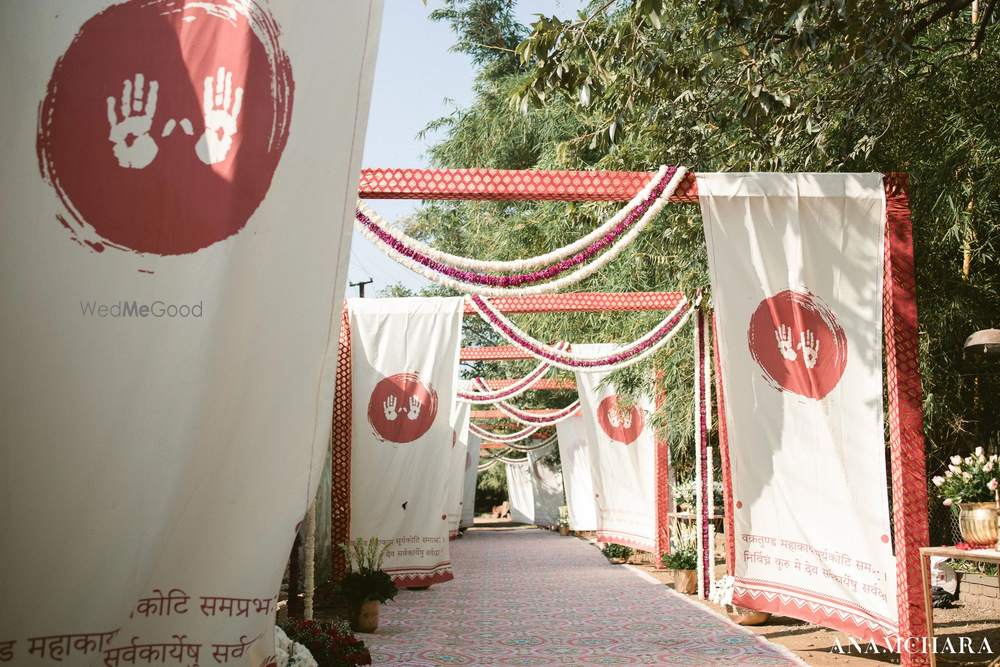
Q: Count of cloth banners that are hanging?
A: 9